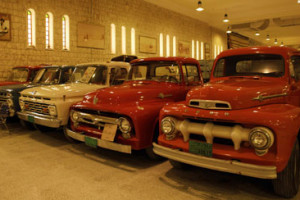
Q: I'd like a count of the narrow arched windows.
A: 15